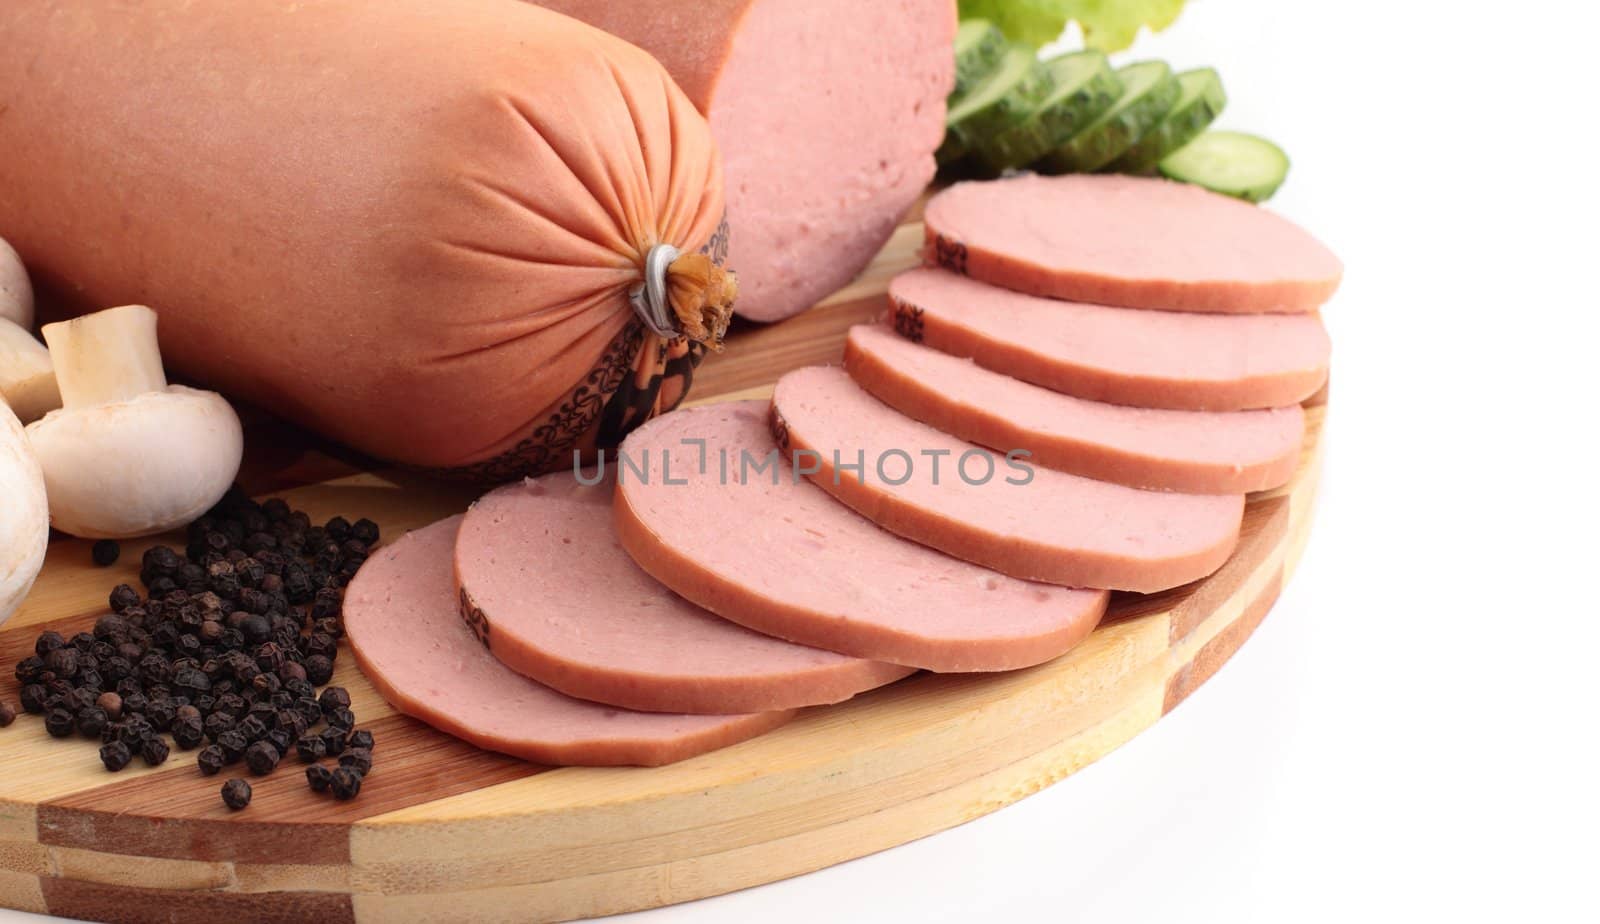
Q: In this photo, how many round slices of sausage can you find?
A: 7